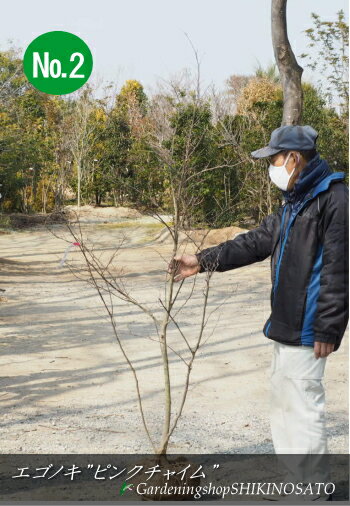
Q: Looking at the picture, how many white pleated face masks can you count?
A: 1